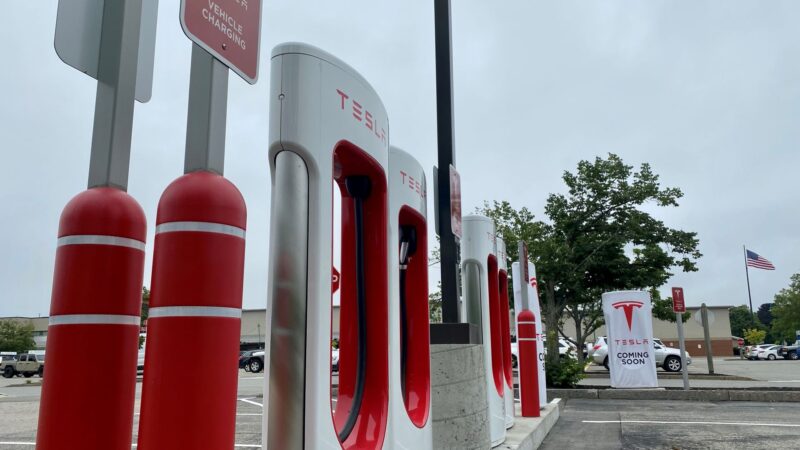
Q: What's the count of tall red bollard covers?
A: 3